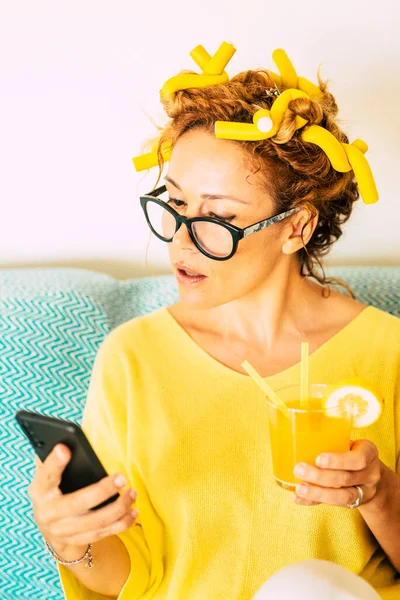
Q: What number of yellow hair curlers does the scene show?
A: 5